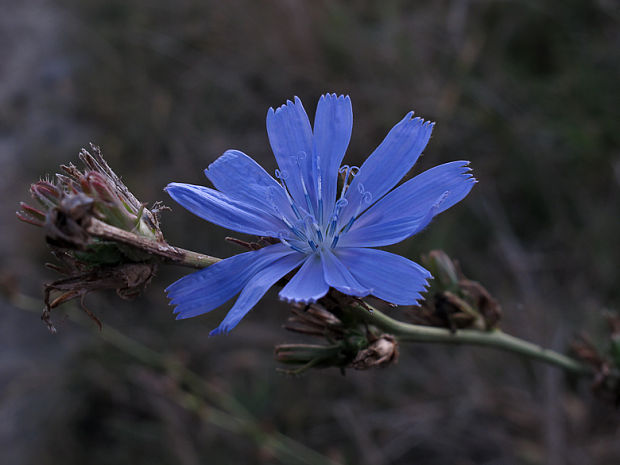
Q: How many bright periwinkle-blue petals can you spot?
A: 12